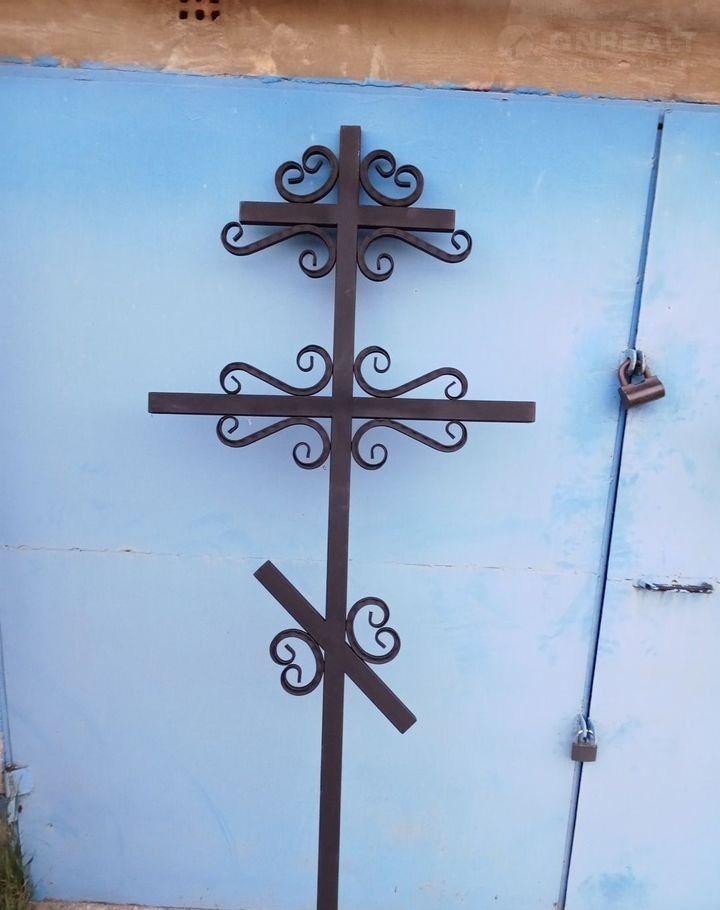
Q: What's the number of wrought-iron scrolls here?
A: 10